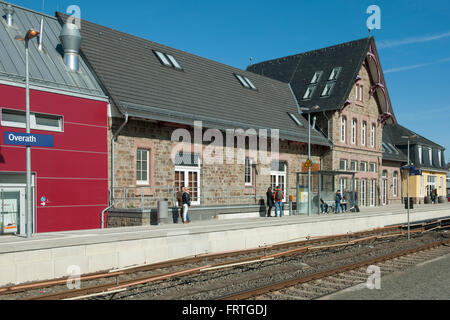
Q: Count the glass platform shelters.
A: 1